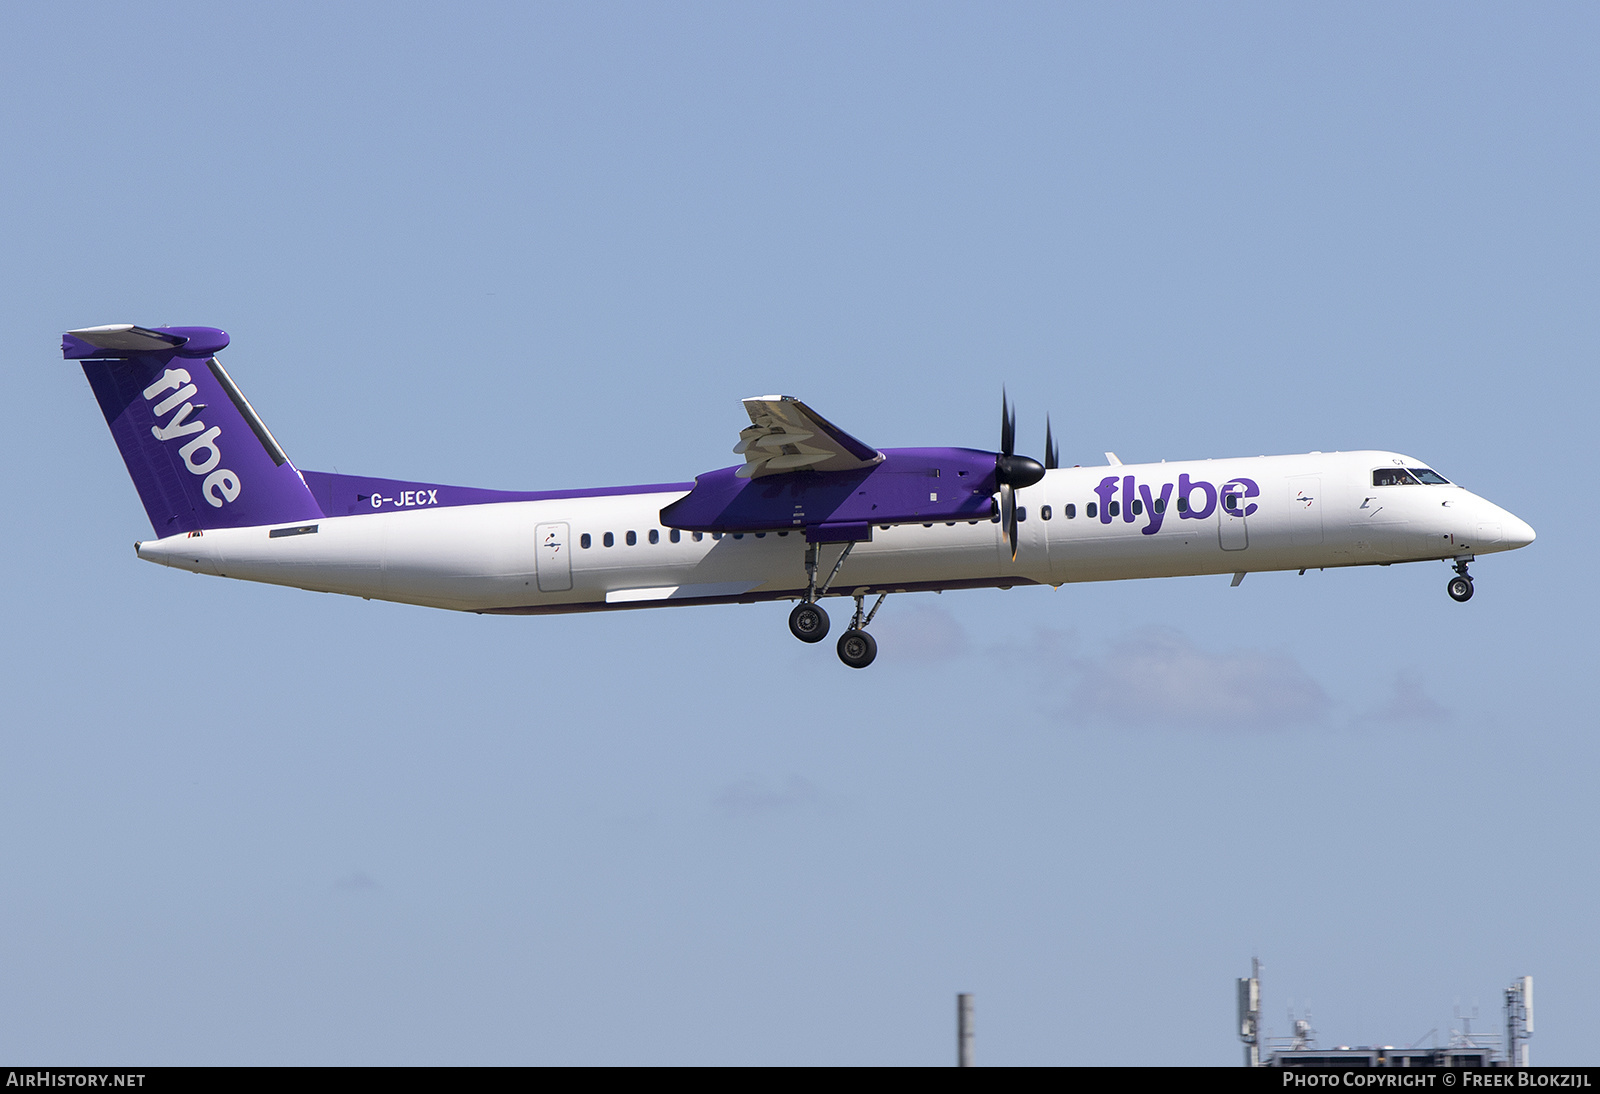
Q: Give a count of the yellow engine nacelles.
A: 0